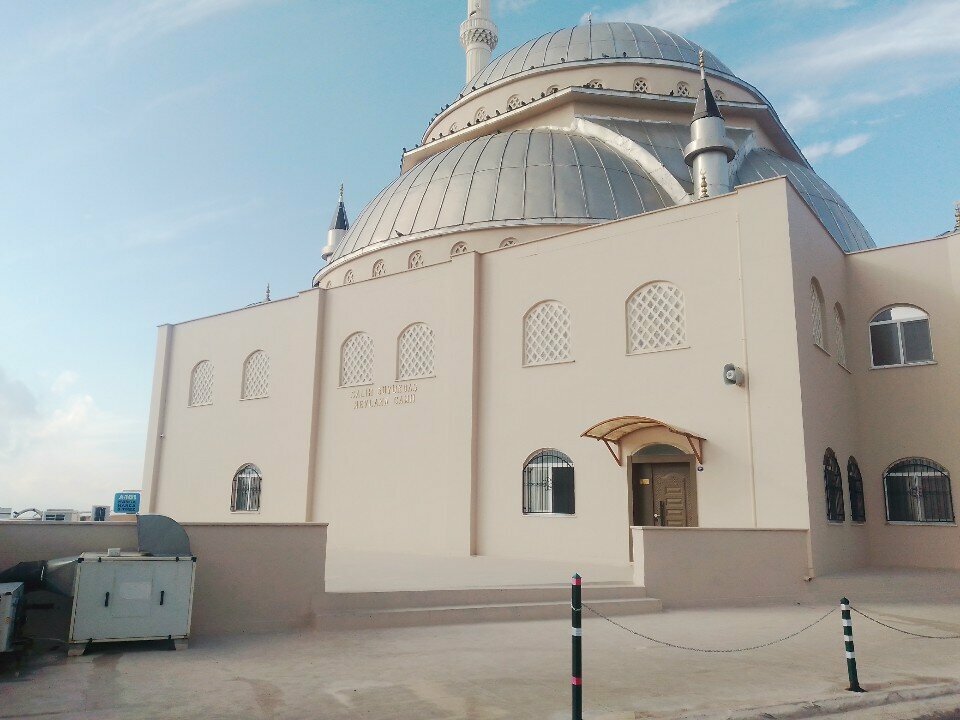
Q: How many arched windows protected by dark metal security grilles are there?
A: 5